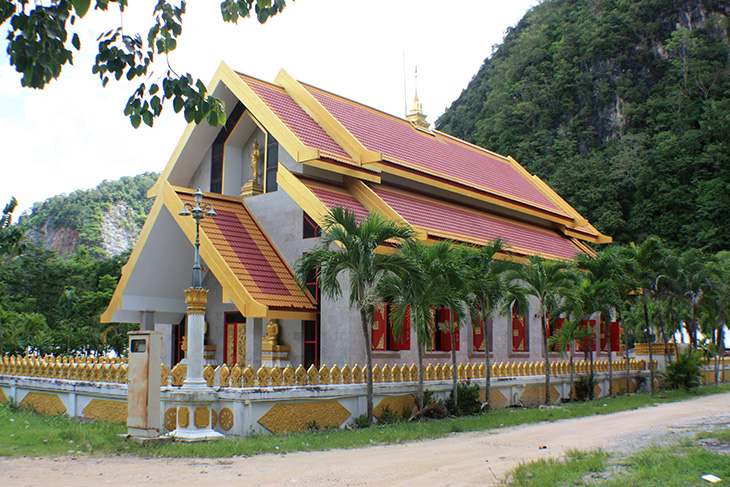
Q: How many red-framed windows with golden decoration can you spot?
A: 7